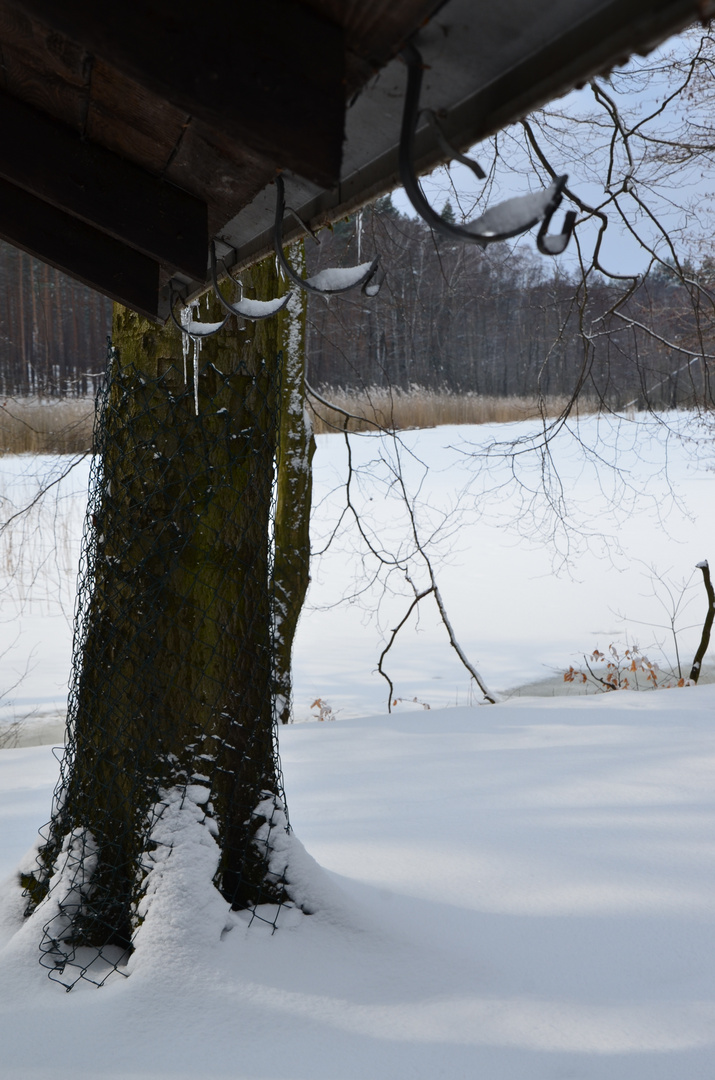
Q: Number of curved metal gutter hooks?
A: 4